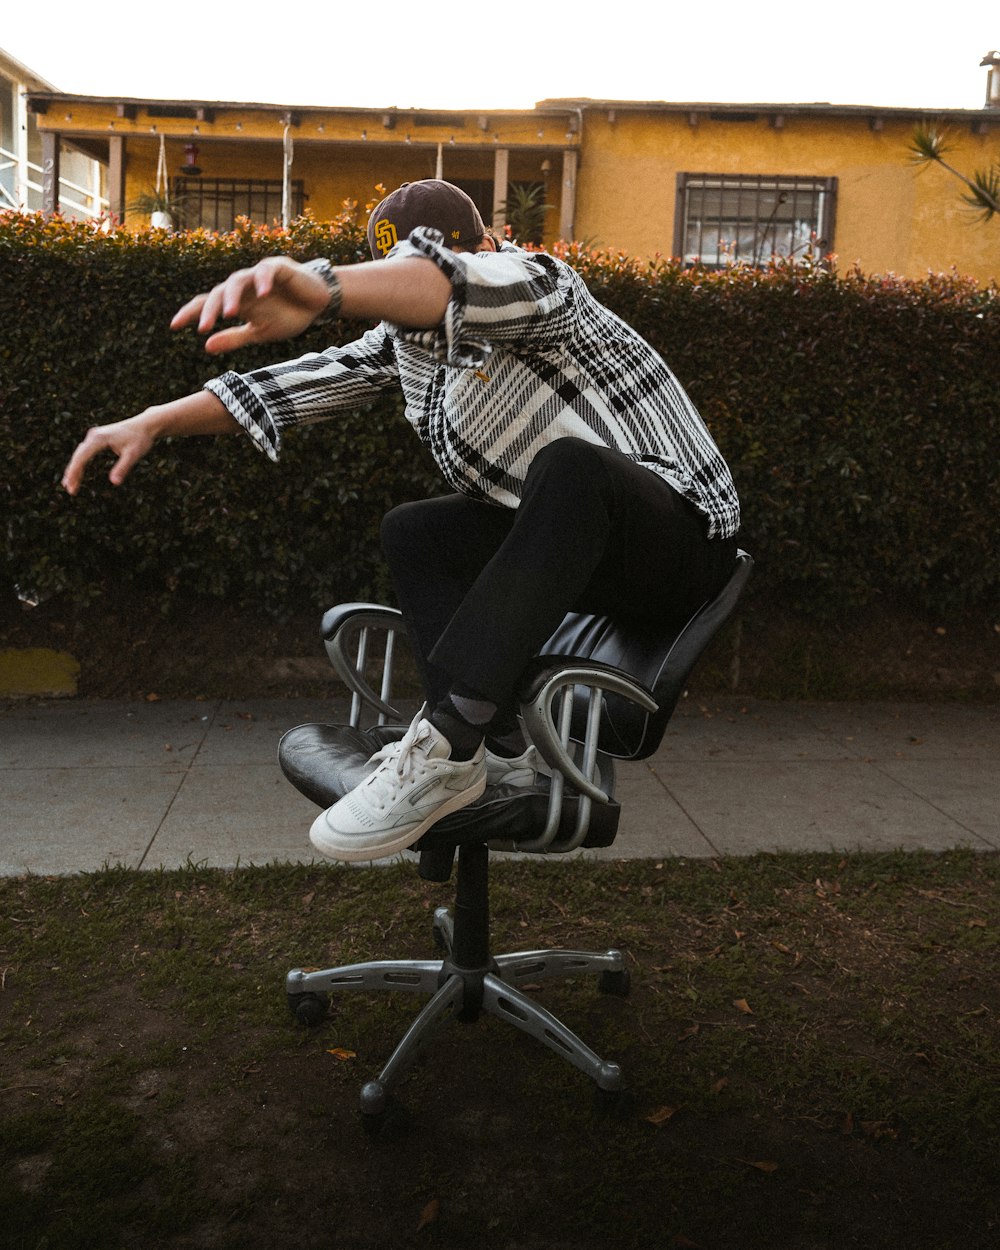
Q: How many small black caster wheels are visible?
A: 5